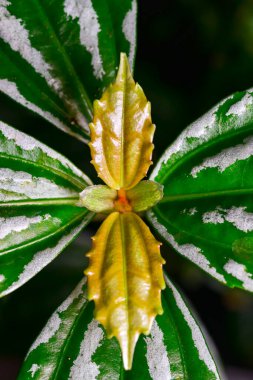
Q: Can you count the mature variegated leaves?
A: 4